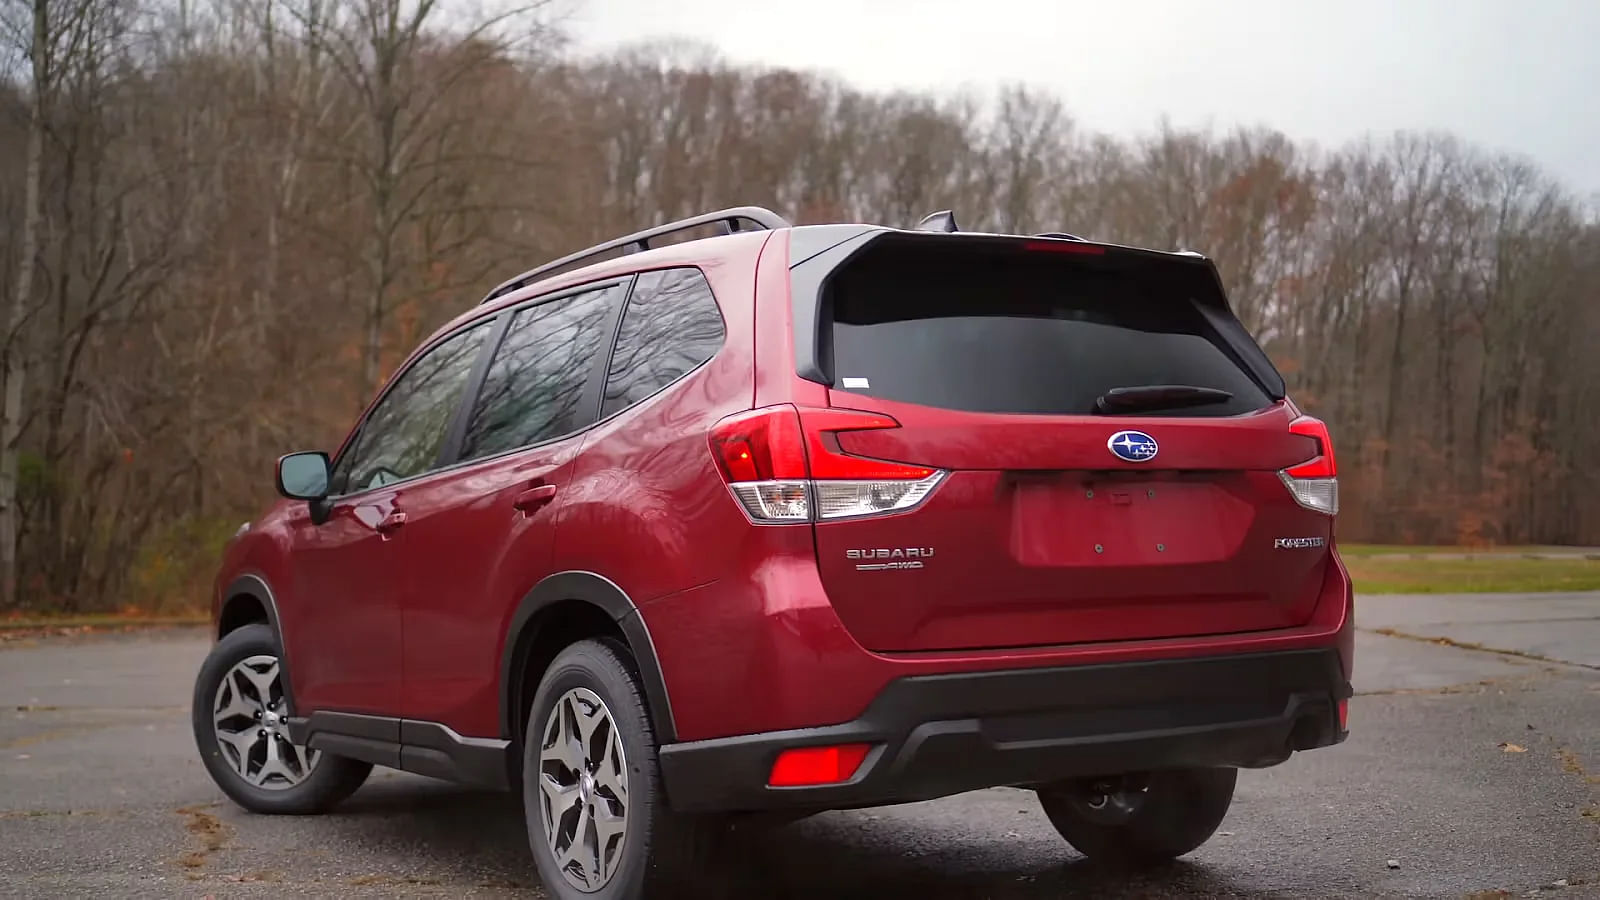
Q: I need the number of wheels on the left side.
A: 2